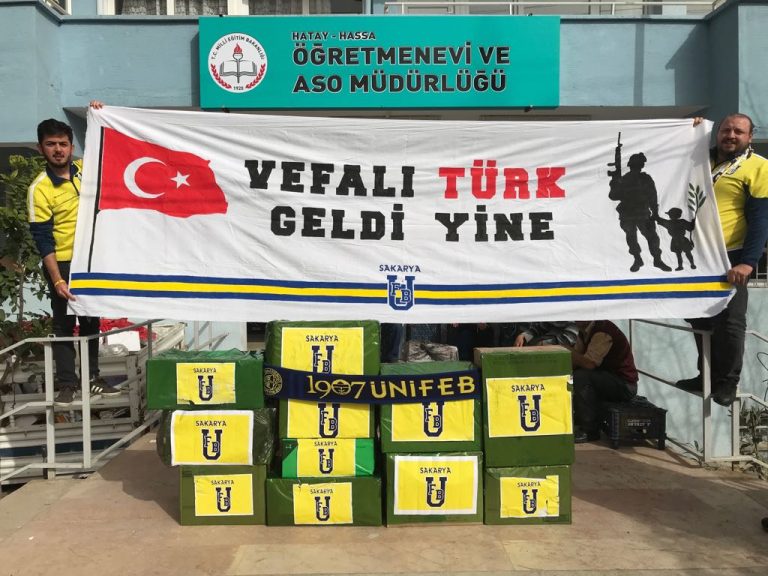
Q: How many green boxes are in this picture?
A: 11